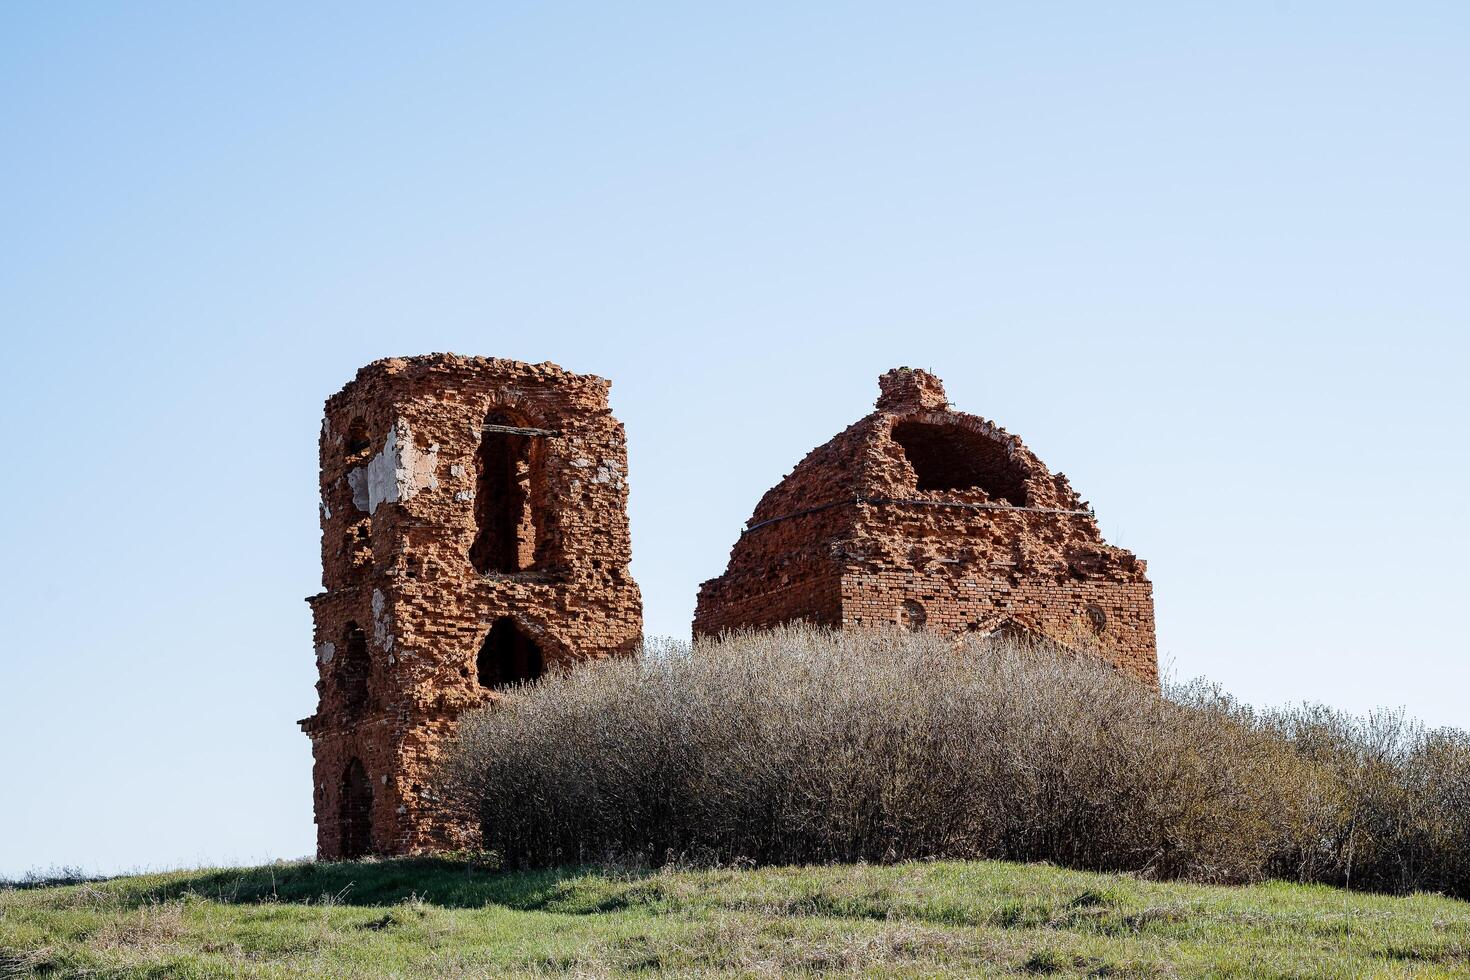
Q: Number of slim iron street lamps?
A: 0